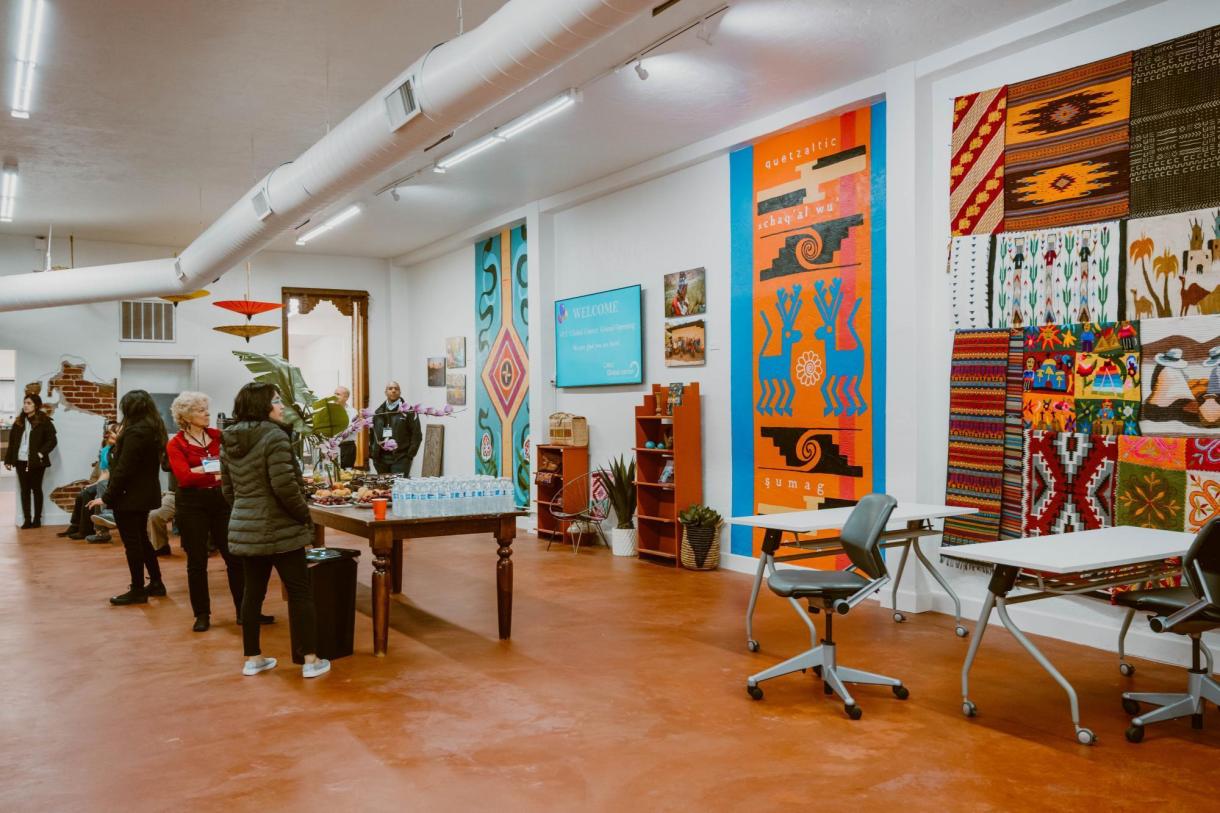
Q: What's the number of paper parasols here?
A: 3